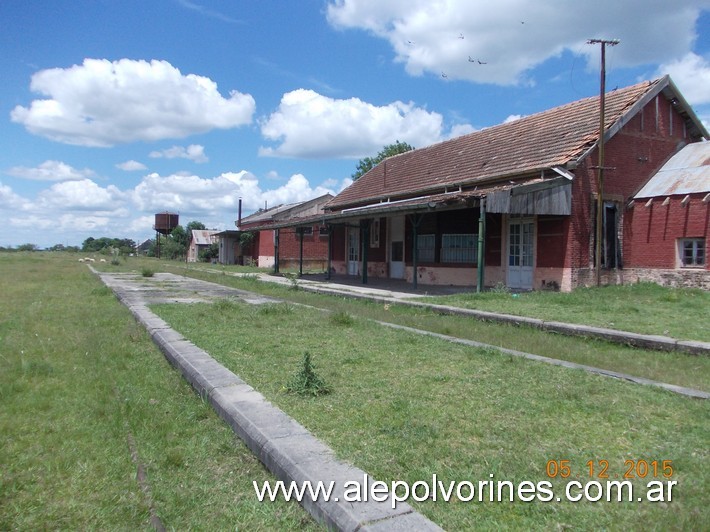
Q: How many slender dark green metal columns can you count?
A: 6